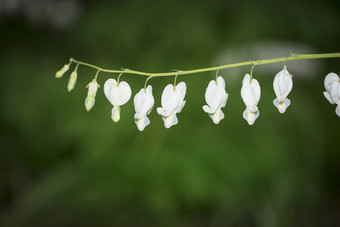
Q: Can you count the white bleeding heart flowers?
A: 7